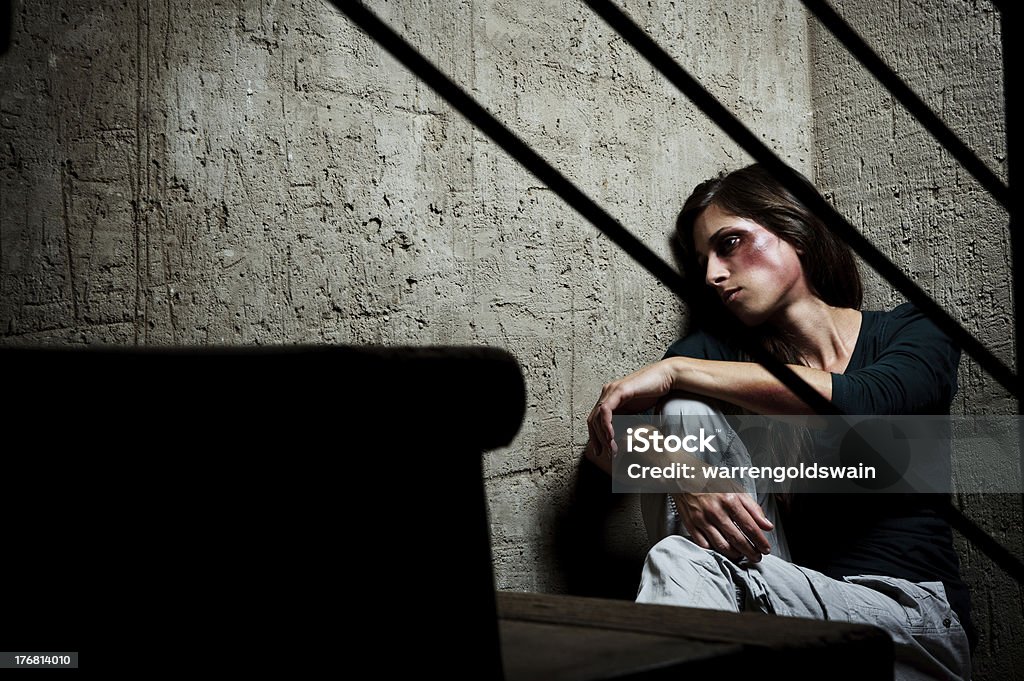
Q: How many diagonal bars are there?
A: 3